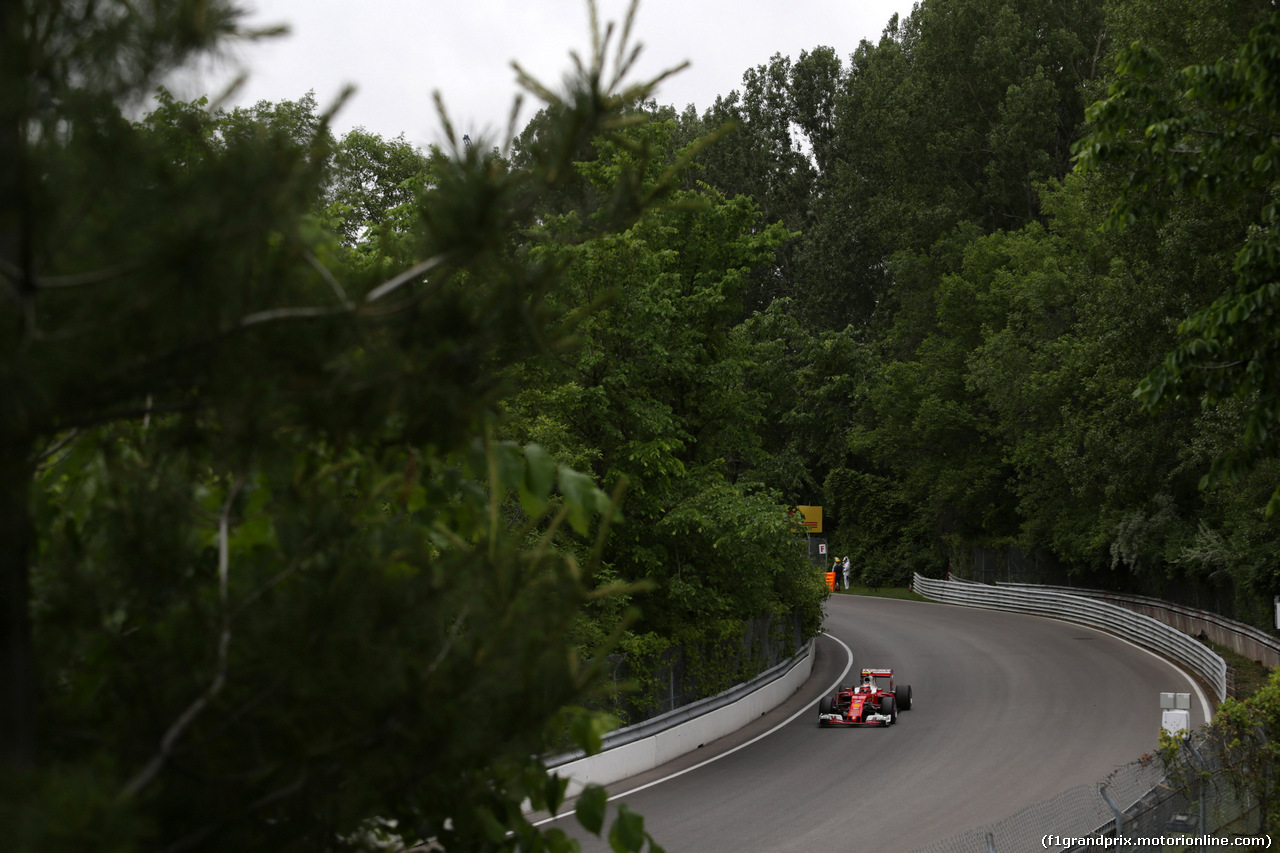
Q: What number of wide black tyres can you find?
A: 4